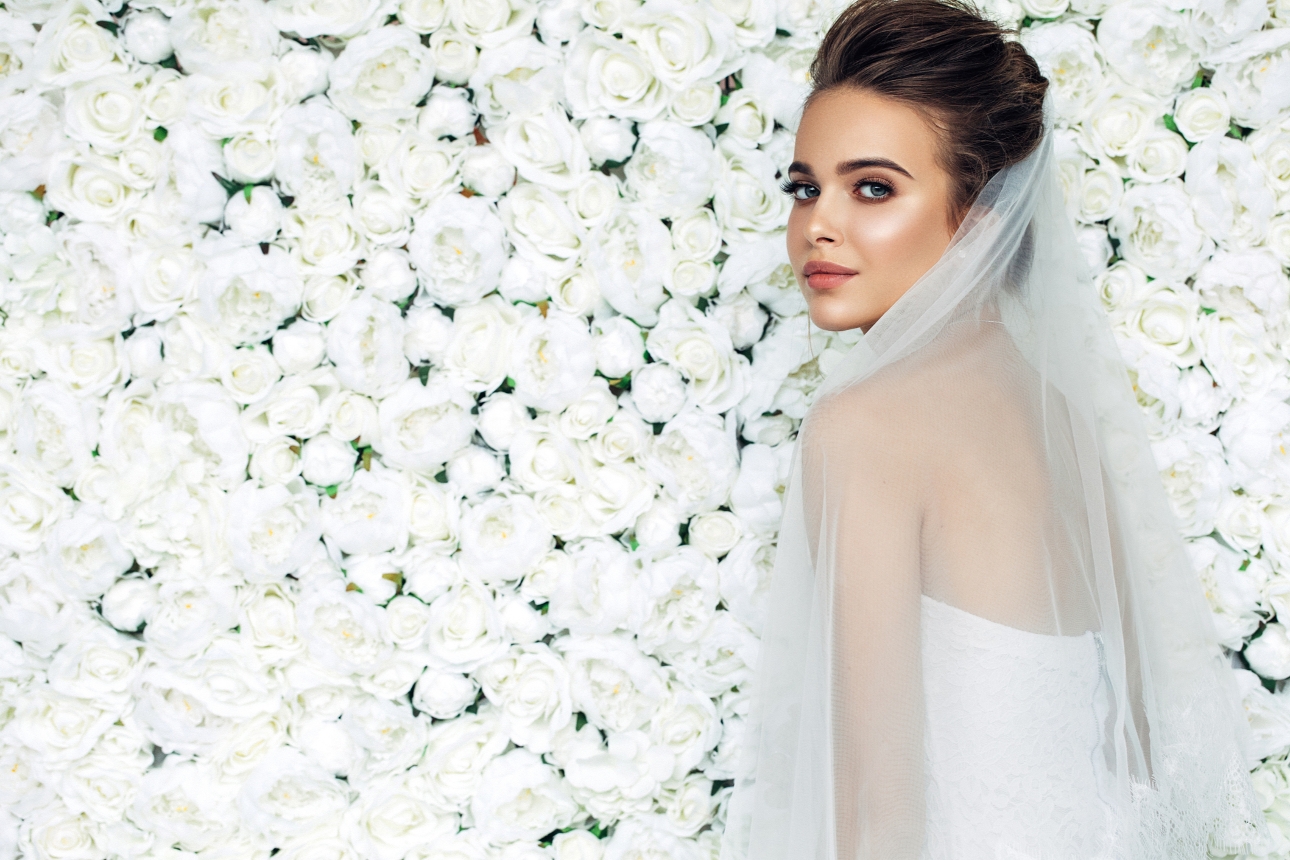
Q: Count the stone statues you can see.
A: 0